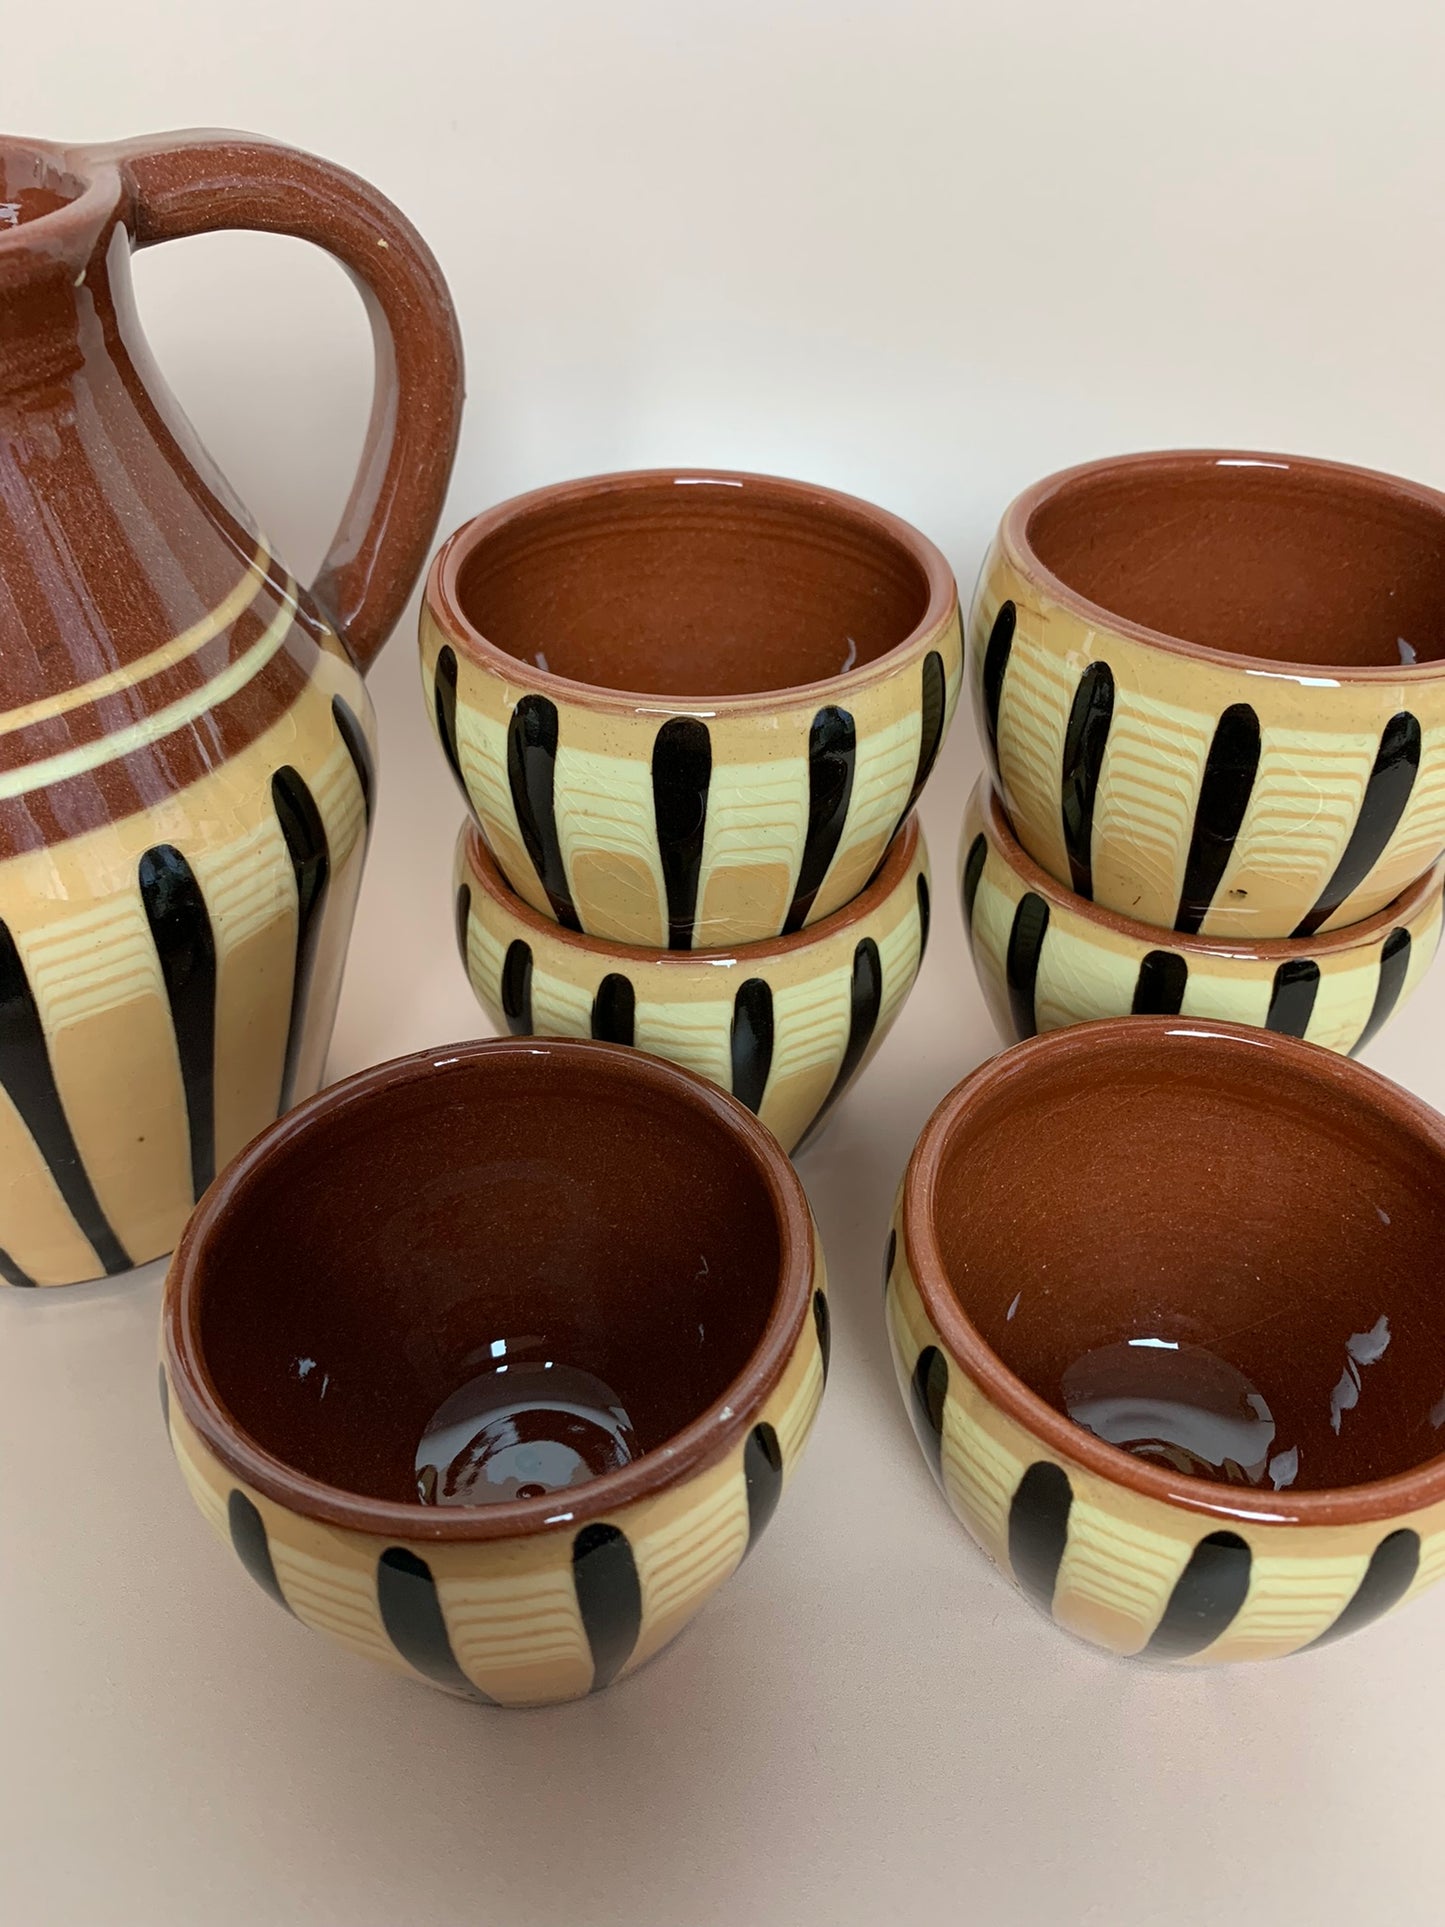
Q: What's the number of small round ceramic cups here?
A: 6